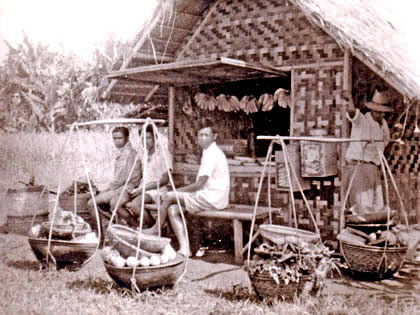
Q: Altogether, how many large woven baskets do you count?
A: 4